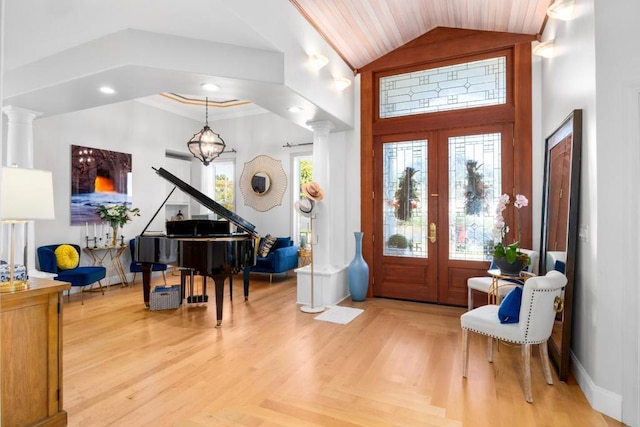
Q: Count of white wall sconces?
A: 4